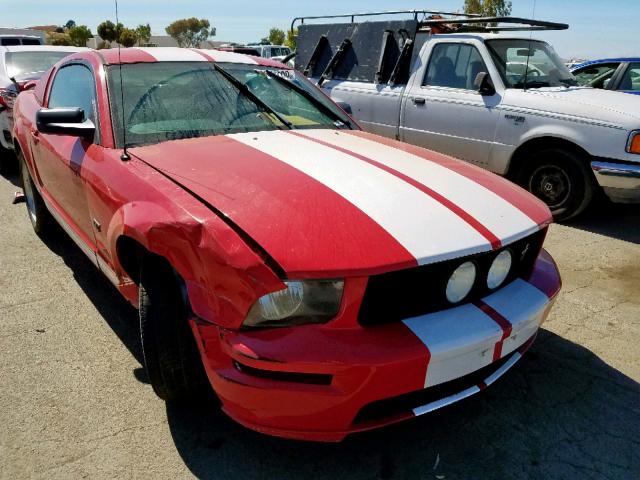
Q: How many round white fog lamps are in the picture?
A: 2